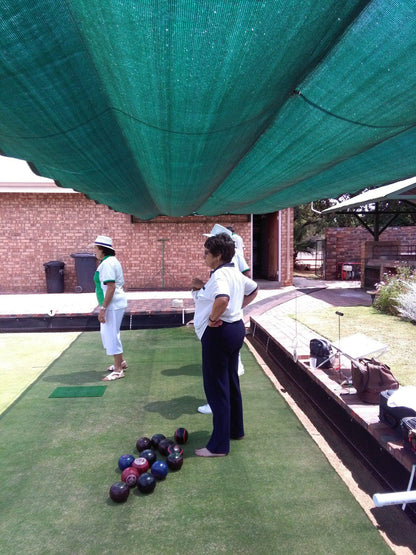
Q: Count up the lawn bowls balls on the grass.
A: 13